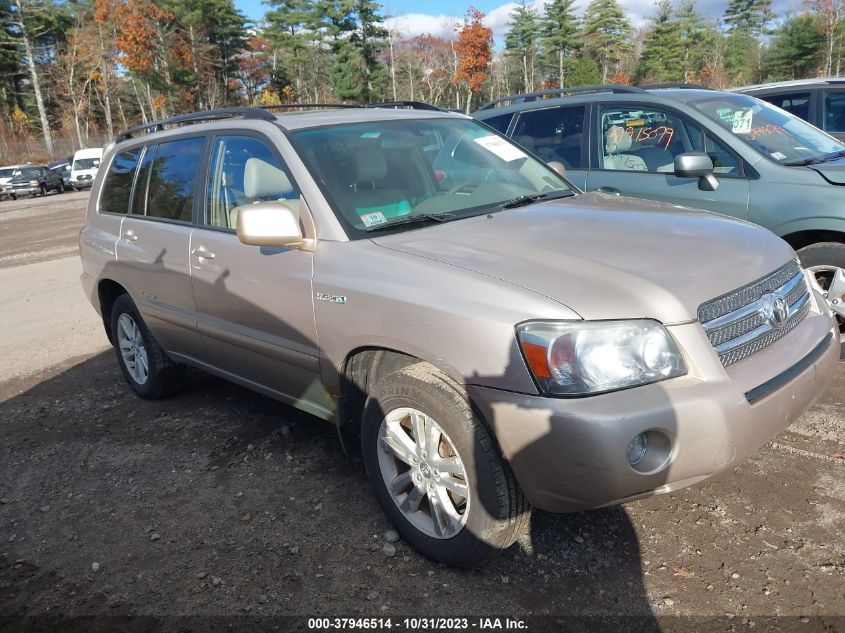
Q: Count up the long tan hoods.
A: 1